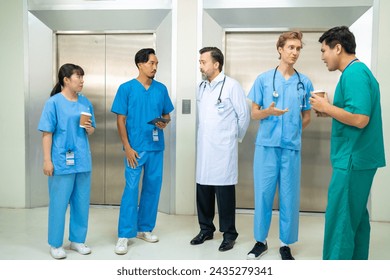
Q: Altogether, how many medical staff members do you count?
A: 5